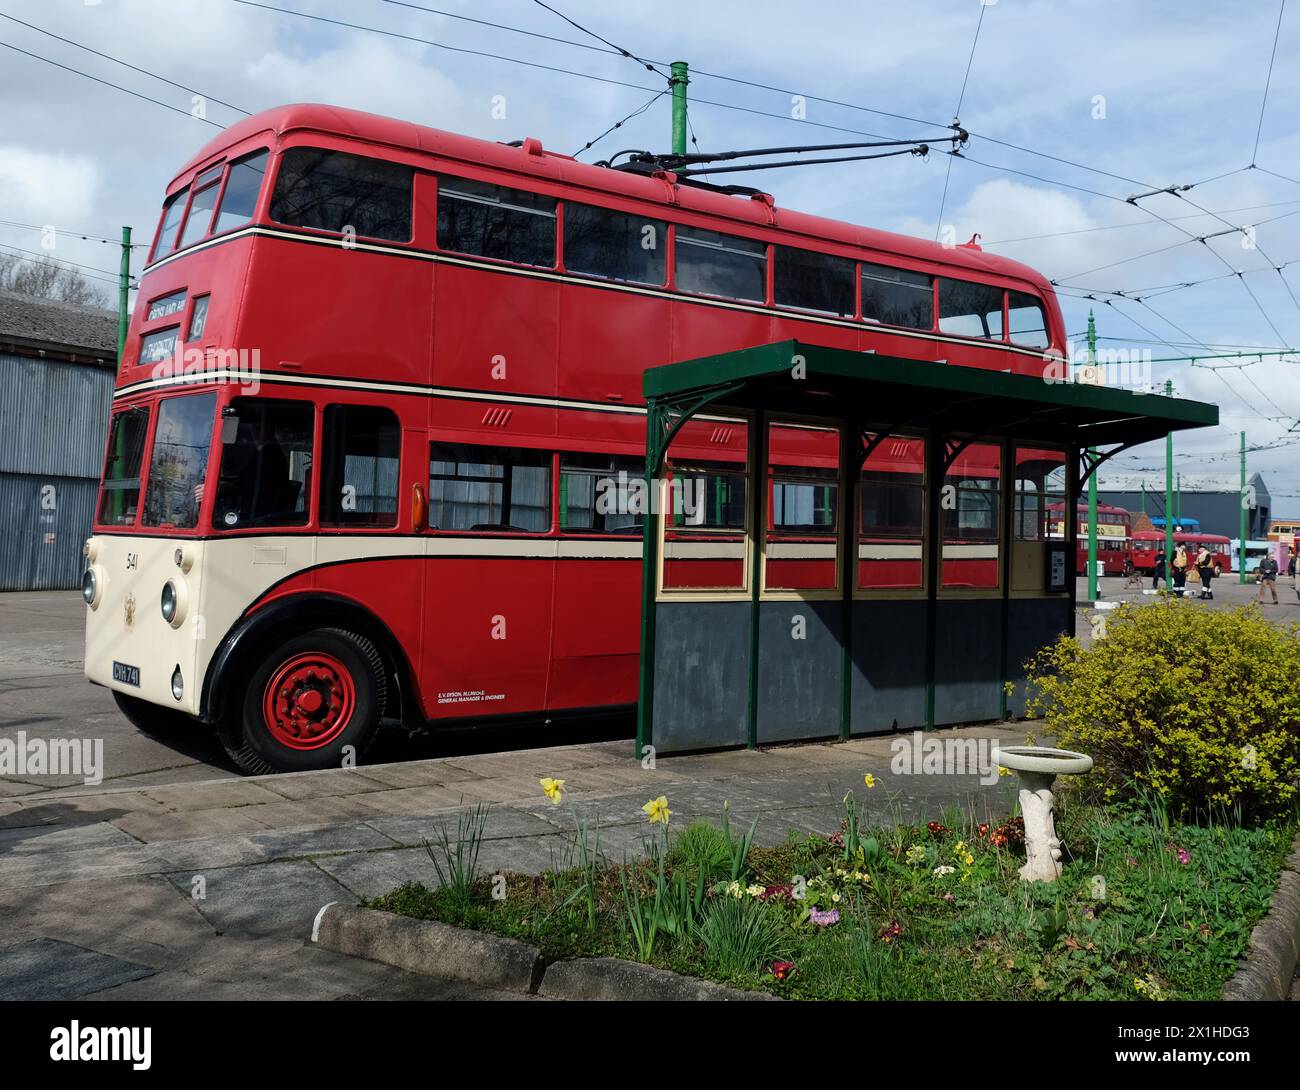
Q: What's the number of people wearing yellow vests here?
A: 2